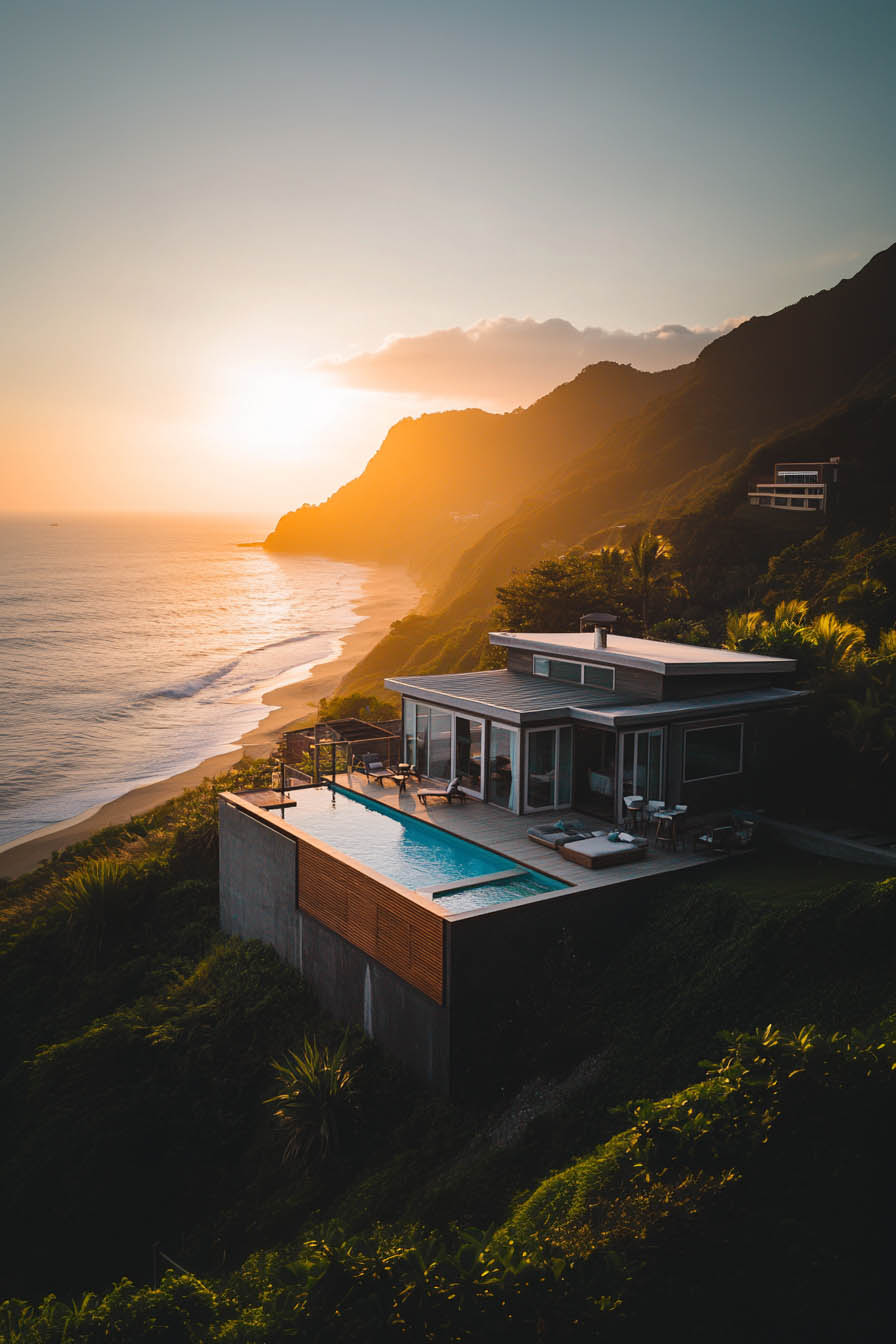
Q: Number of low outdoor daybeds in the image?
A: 2